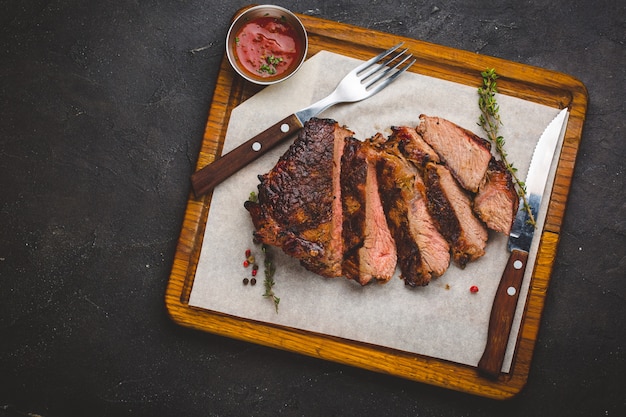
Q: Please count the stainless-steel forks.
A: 1